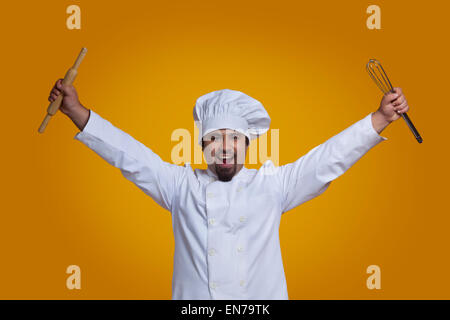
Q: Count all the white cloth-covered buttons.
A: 8